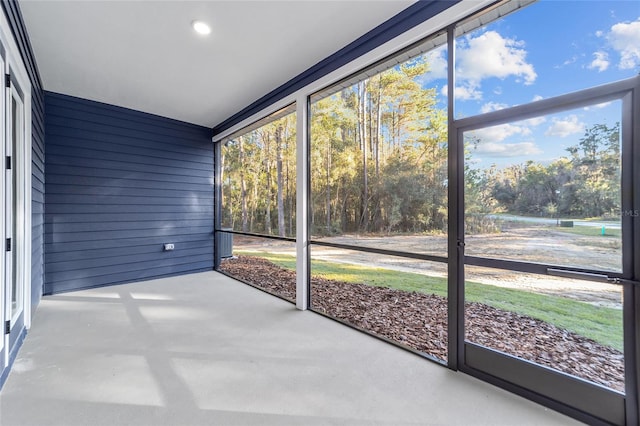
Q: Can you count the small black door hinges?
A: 4